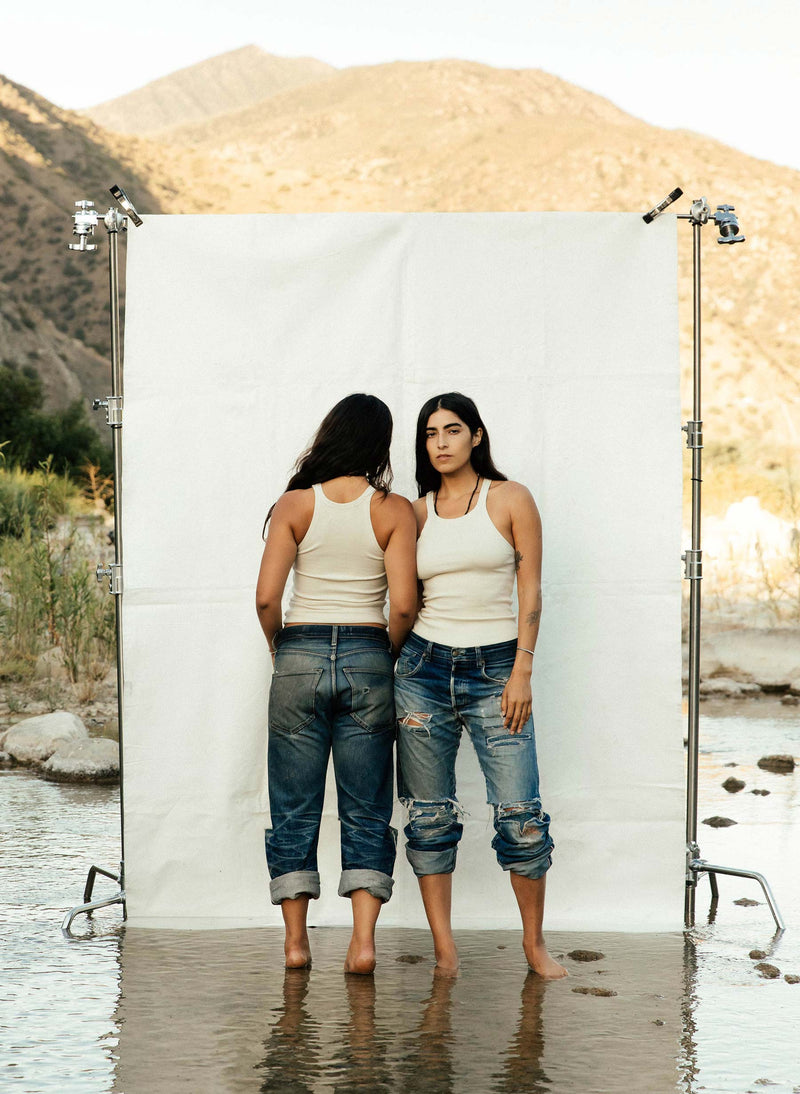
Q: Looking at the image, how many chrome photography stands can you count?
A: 2